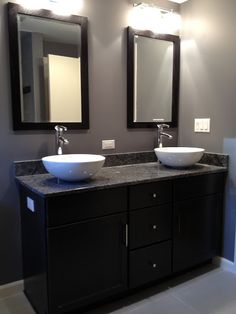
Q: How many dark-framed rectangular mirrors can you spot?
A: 2